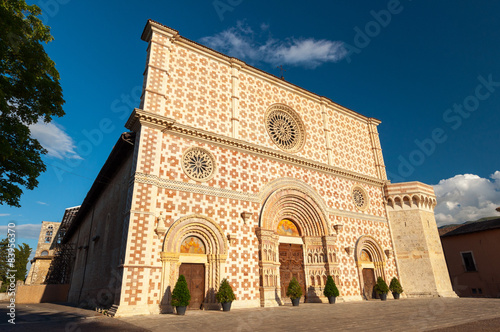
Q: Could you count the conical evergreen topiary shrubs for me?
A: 6